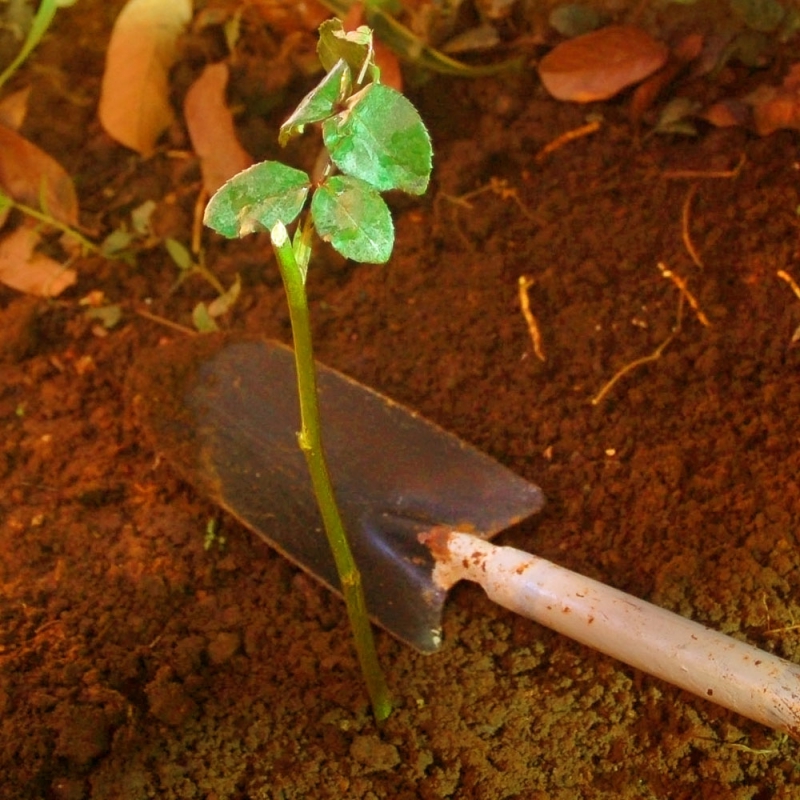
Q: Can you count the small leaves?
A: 5